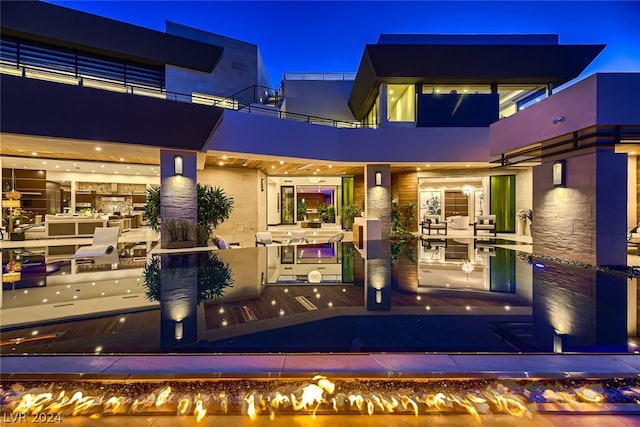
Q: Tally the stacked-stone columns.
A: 3